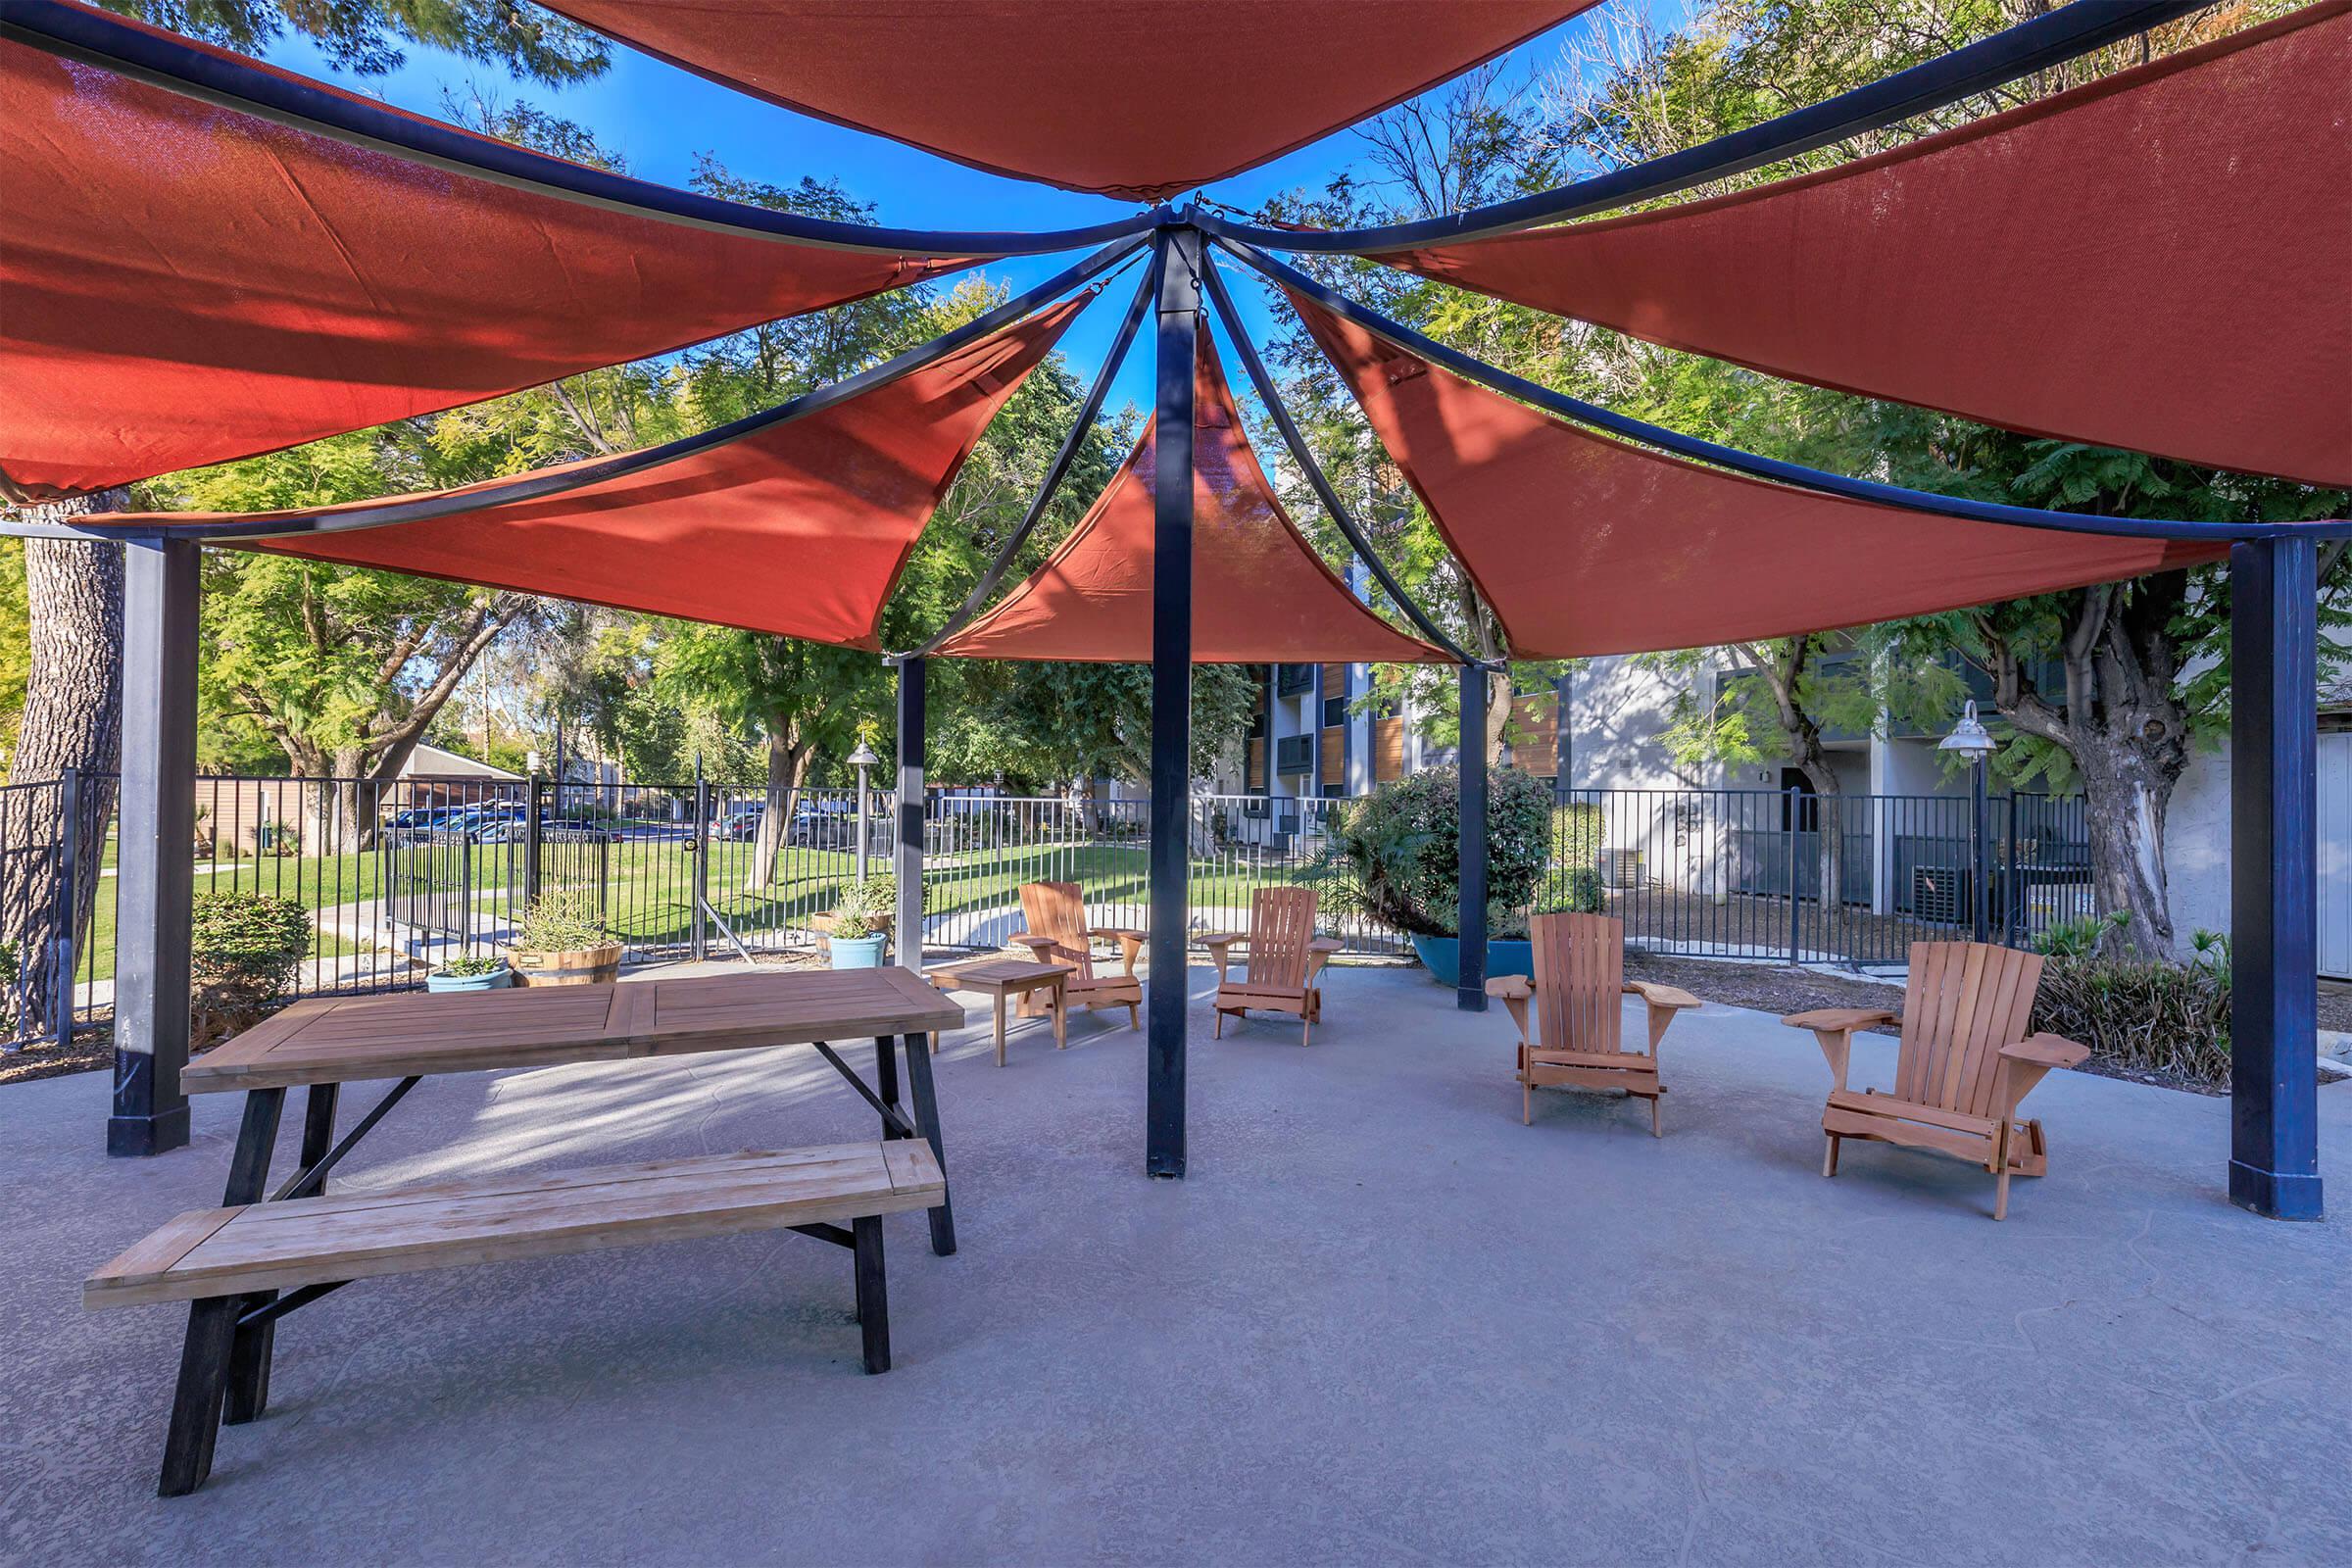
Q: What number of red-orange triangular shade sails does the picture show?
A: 6